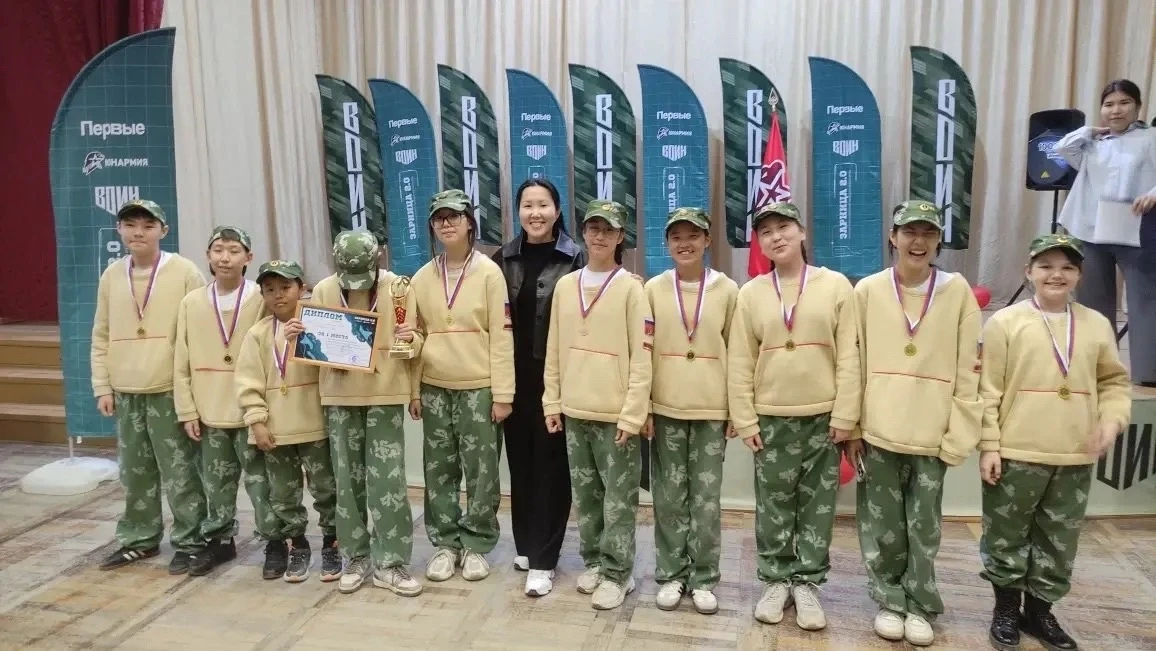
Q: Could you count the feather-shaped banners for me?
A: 10